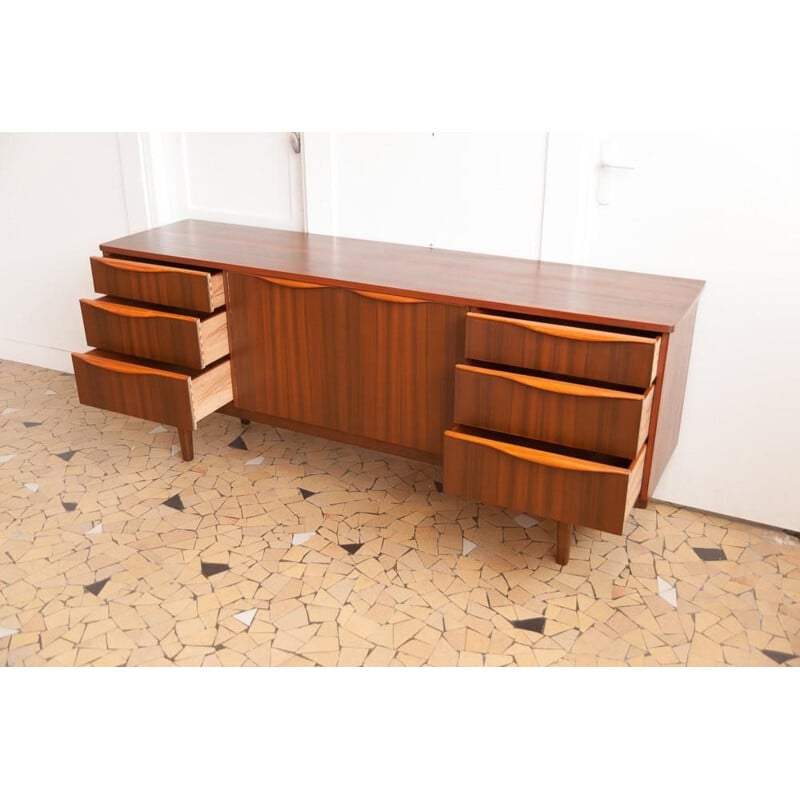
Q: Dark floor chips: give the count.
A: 13